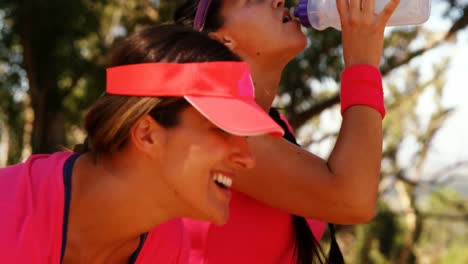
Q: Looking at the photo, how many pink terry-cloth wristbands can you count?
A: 1